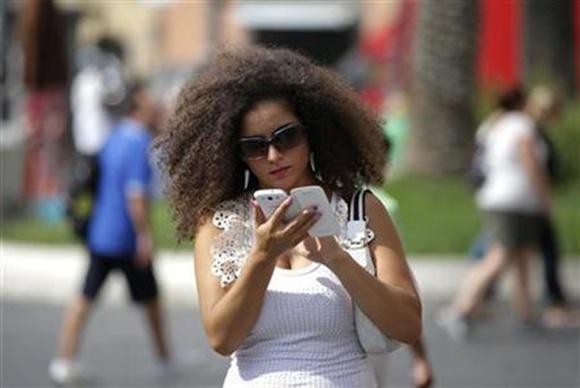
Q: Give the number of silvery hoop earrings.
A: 2